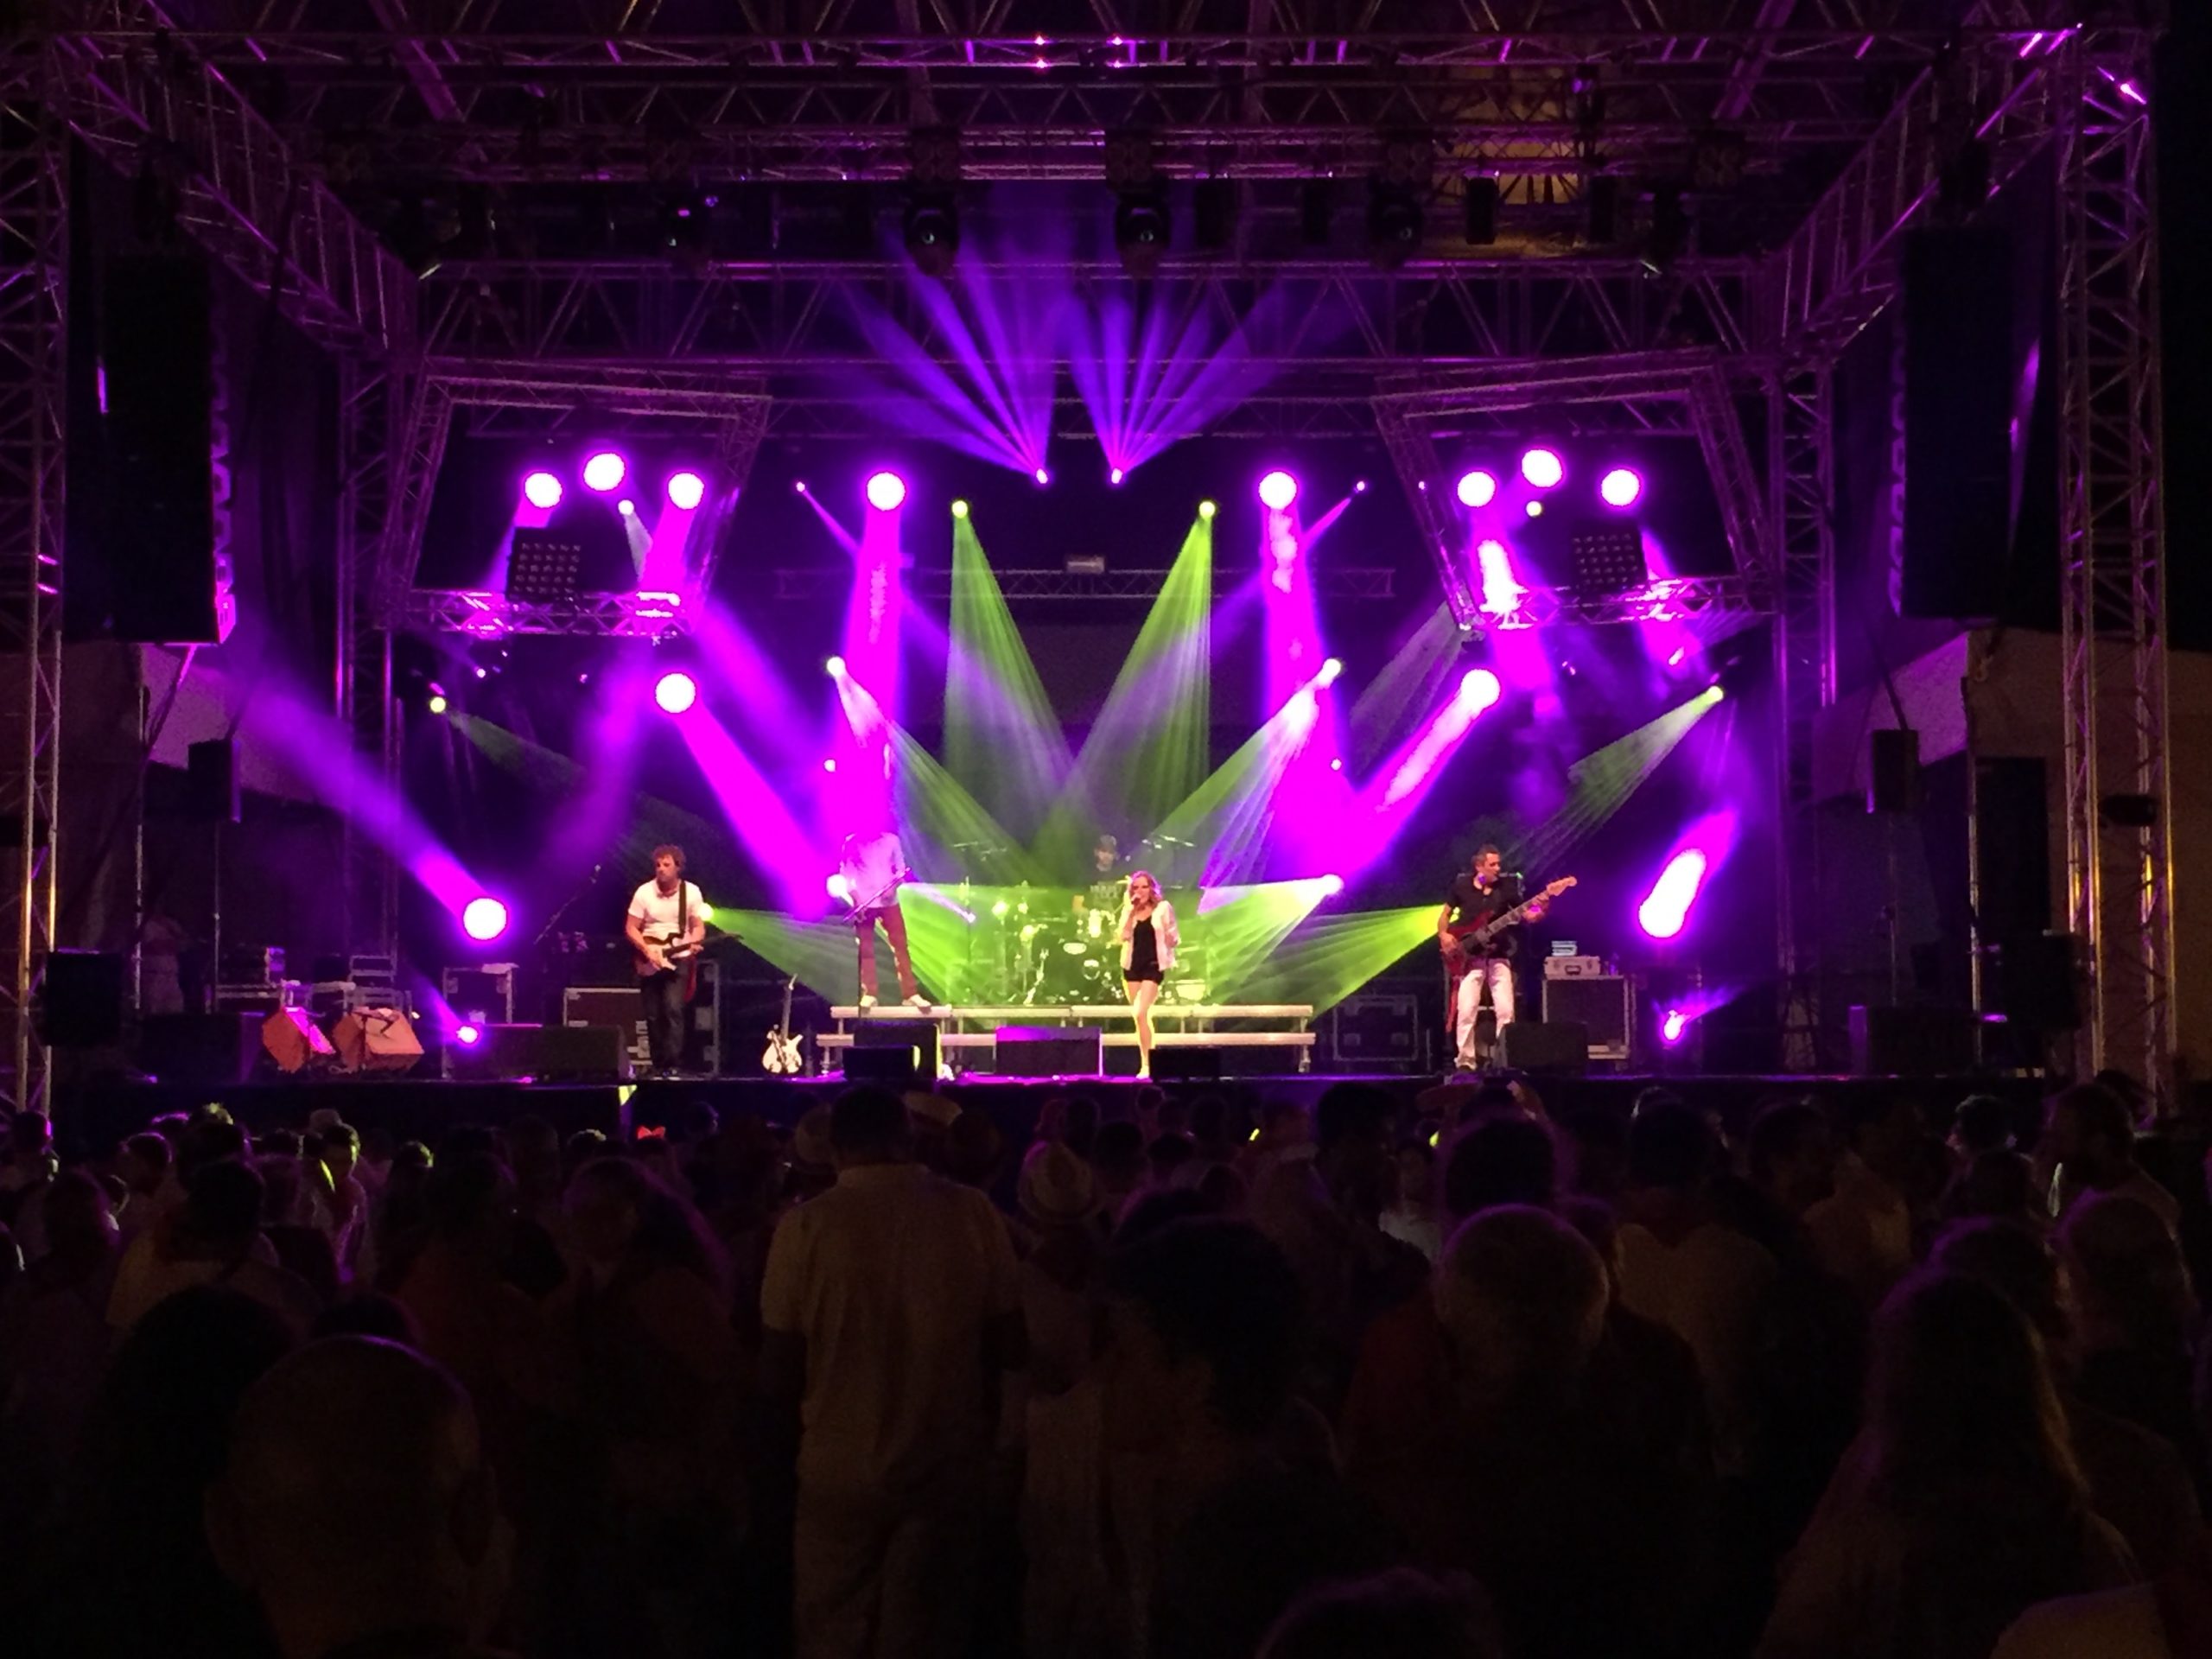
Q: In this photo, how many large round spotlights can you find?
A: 12